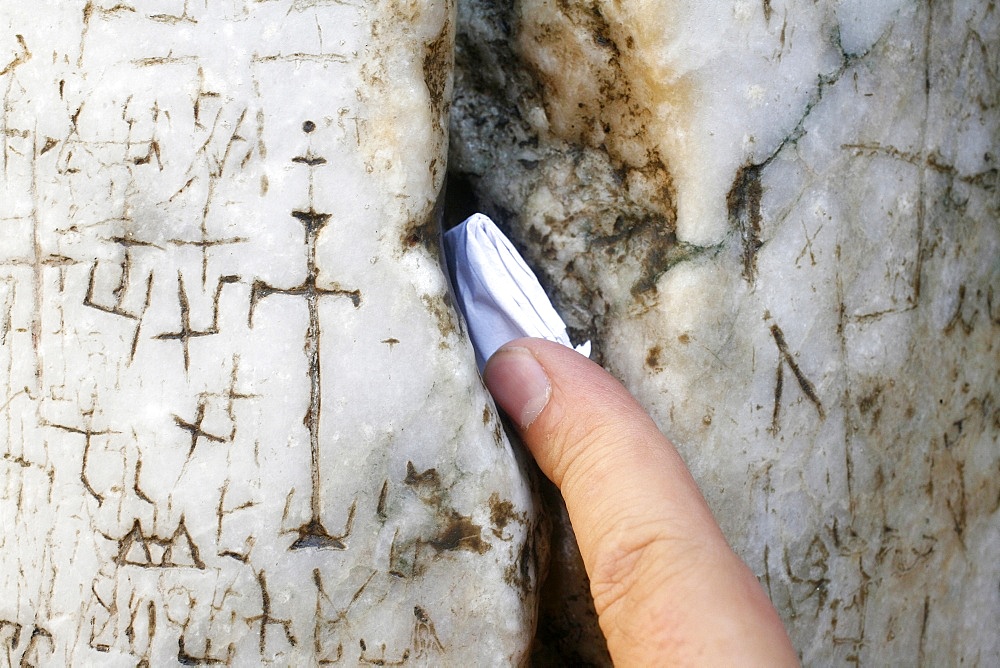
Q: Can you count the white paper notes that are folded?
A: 1